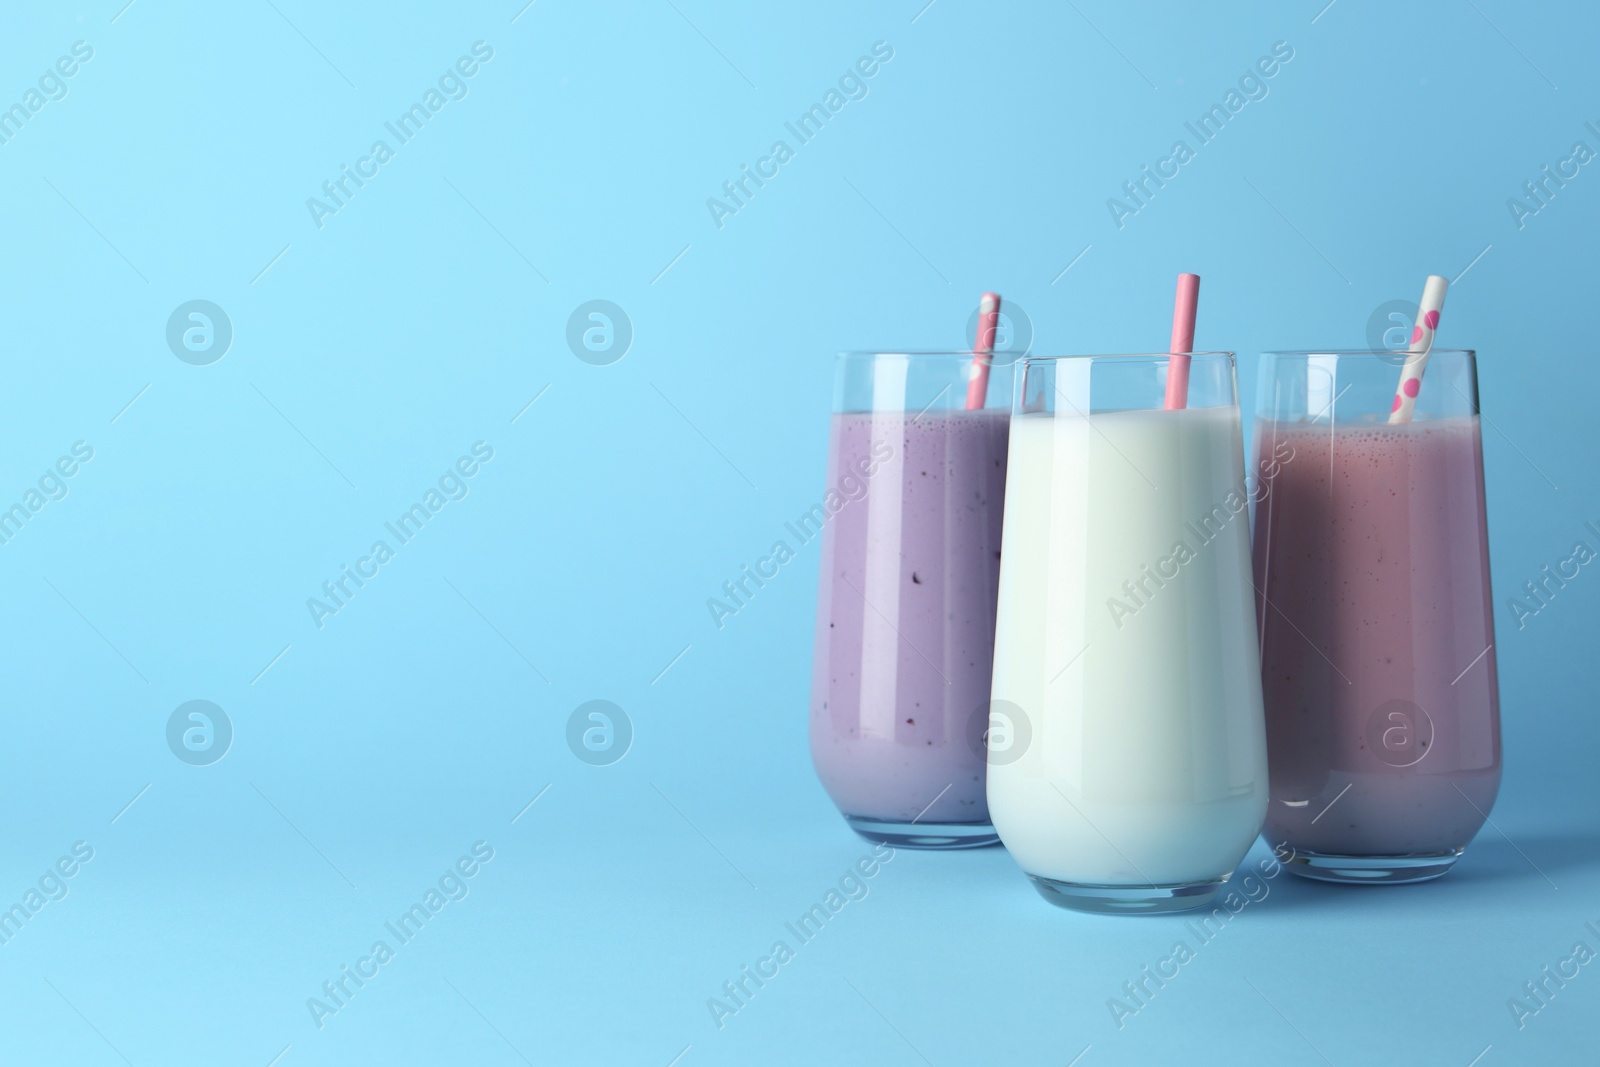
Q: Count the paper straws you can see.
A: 3